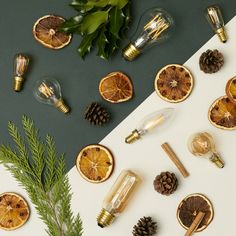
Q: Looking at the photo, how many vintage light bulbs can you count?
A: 7